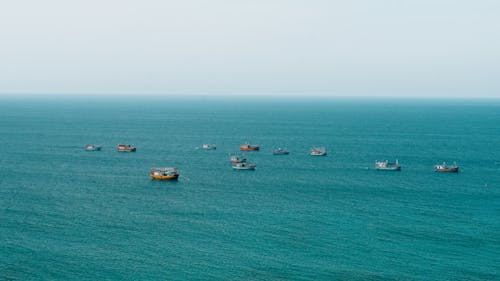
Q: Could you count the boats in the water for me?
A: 11